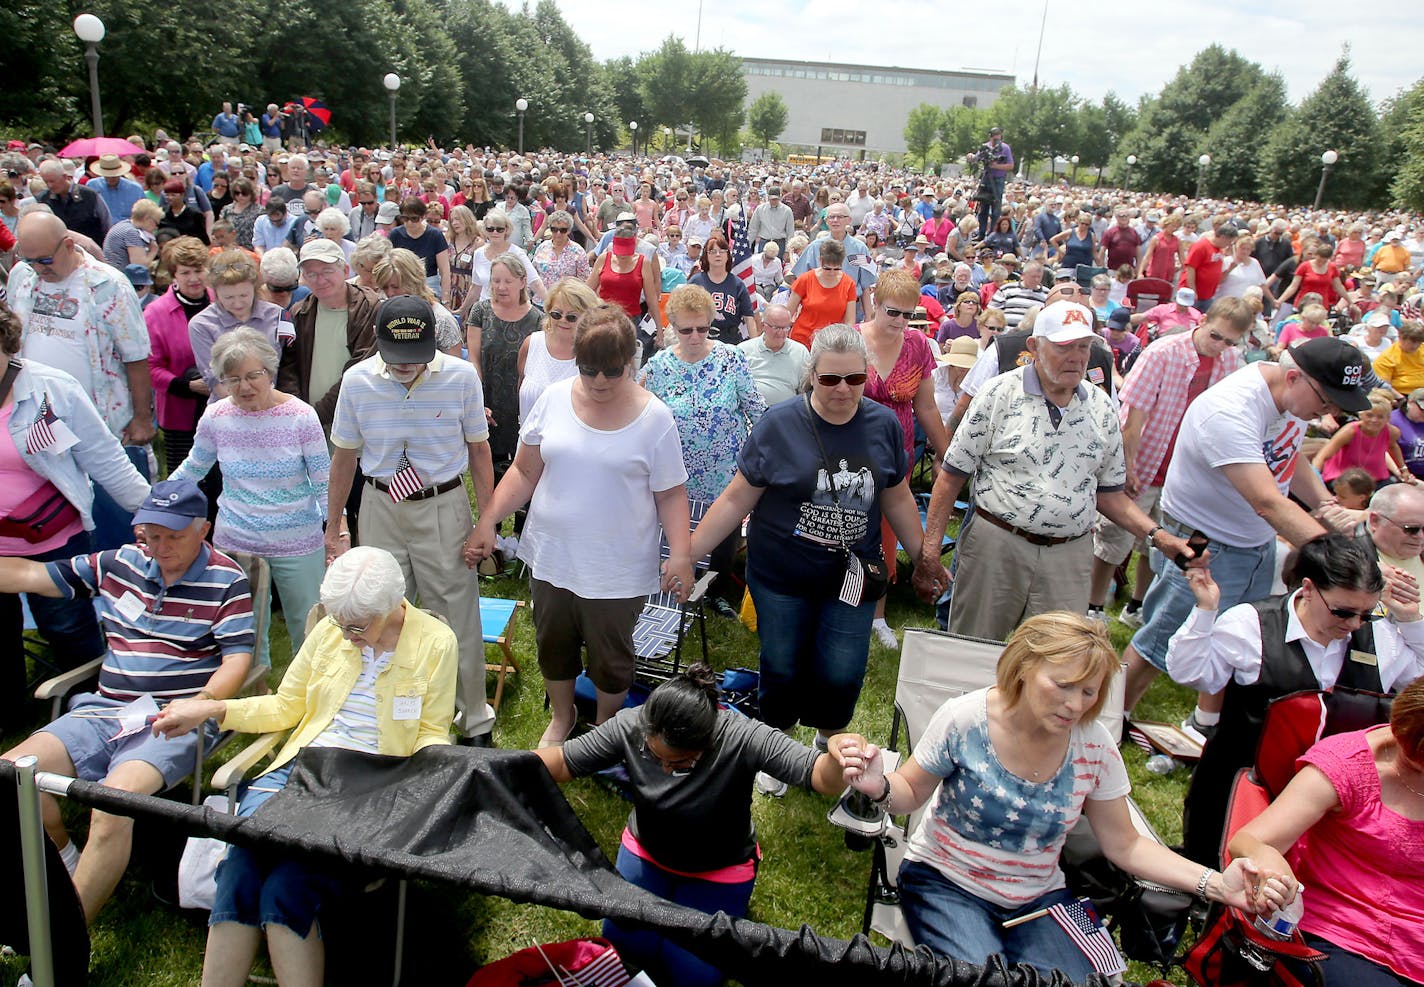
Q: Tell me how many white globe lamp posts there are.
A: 10